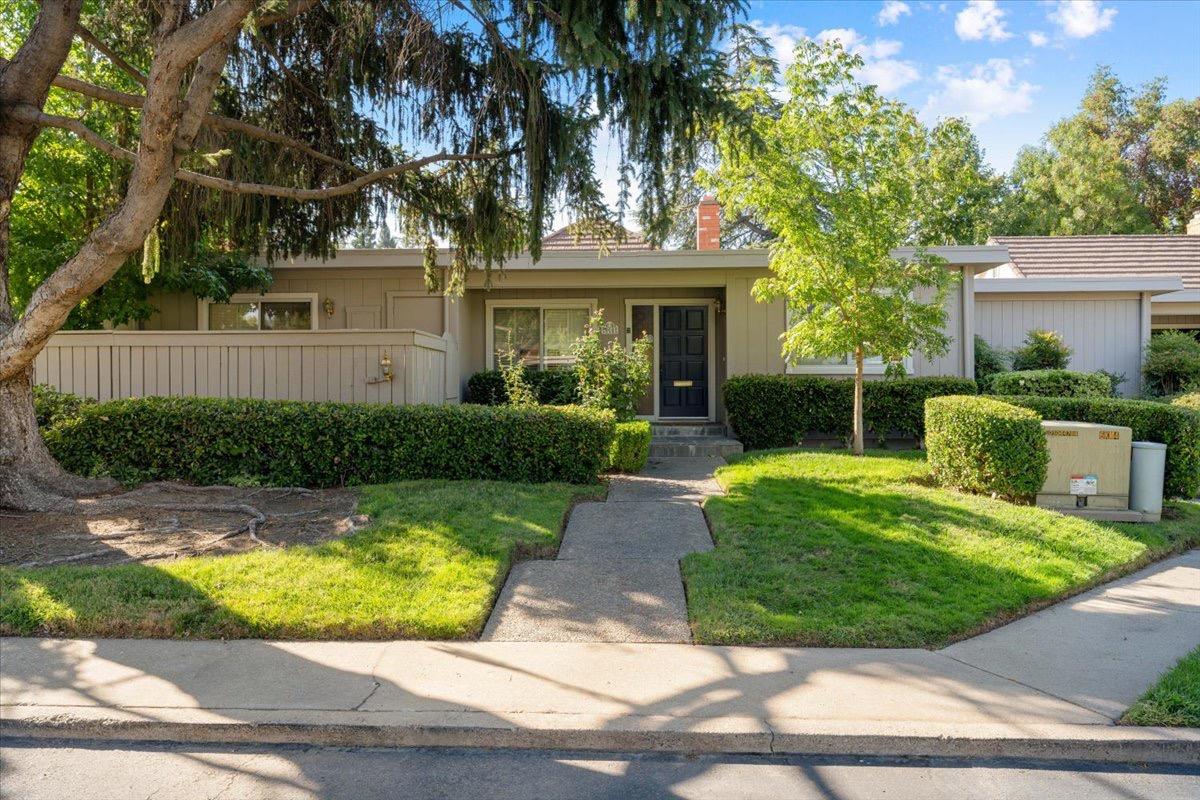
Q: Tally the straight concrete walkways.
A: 2